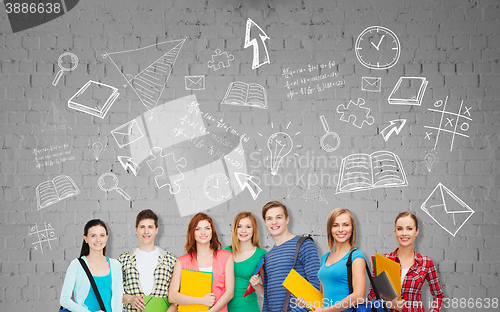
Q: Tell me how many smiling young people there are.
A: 7